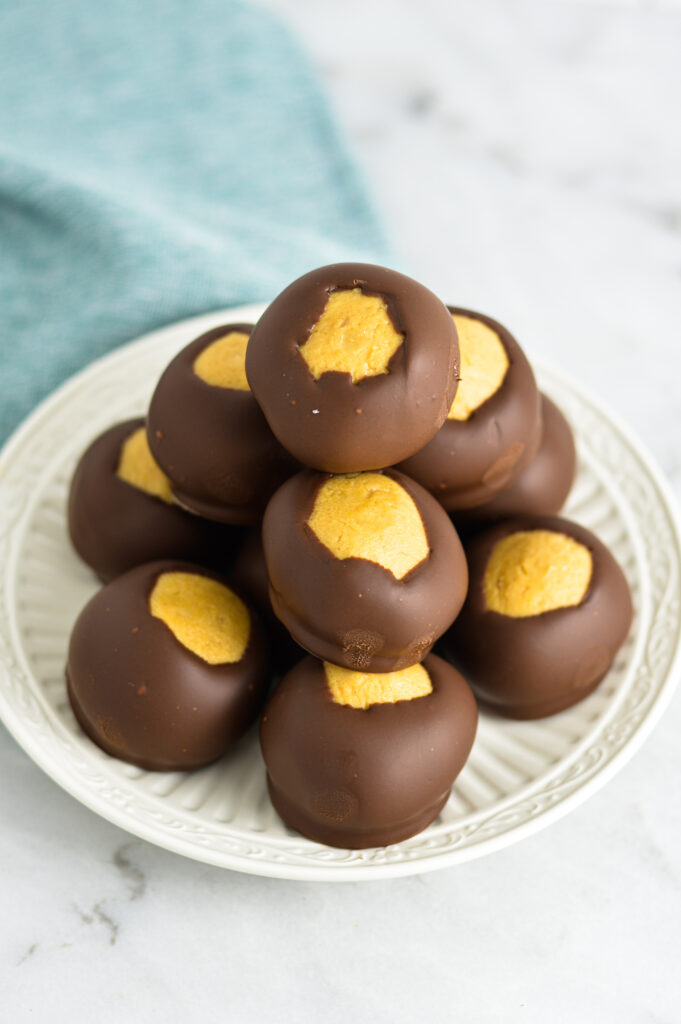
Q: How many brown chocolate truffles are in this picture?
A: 10